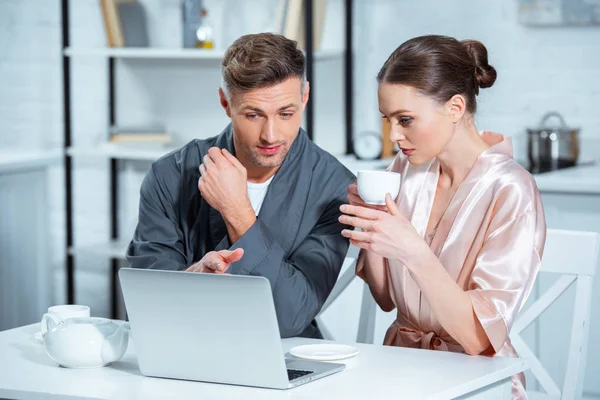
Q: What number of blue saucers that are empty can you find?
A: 0